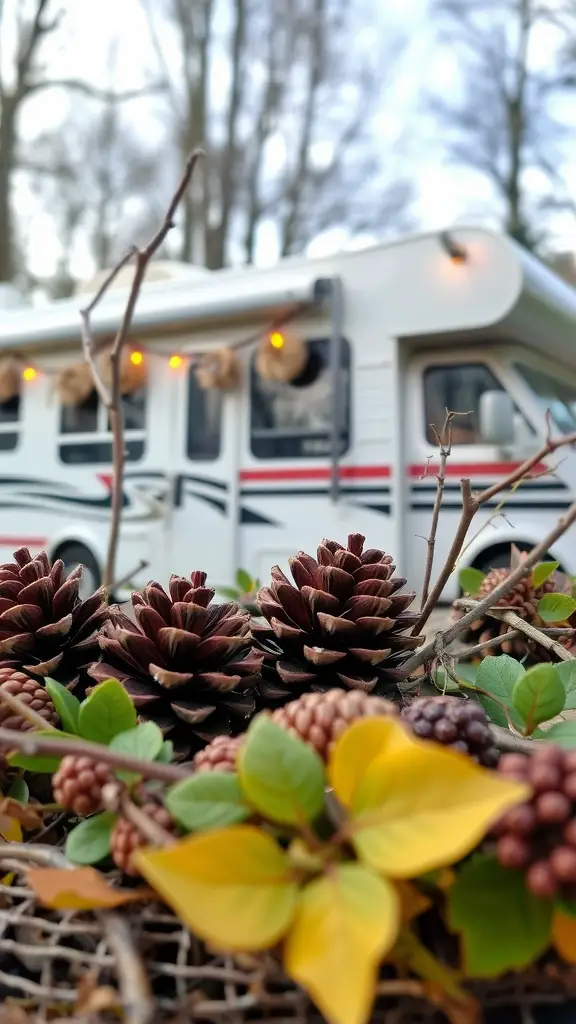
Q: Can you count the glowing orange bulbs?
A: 5